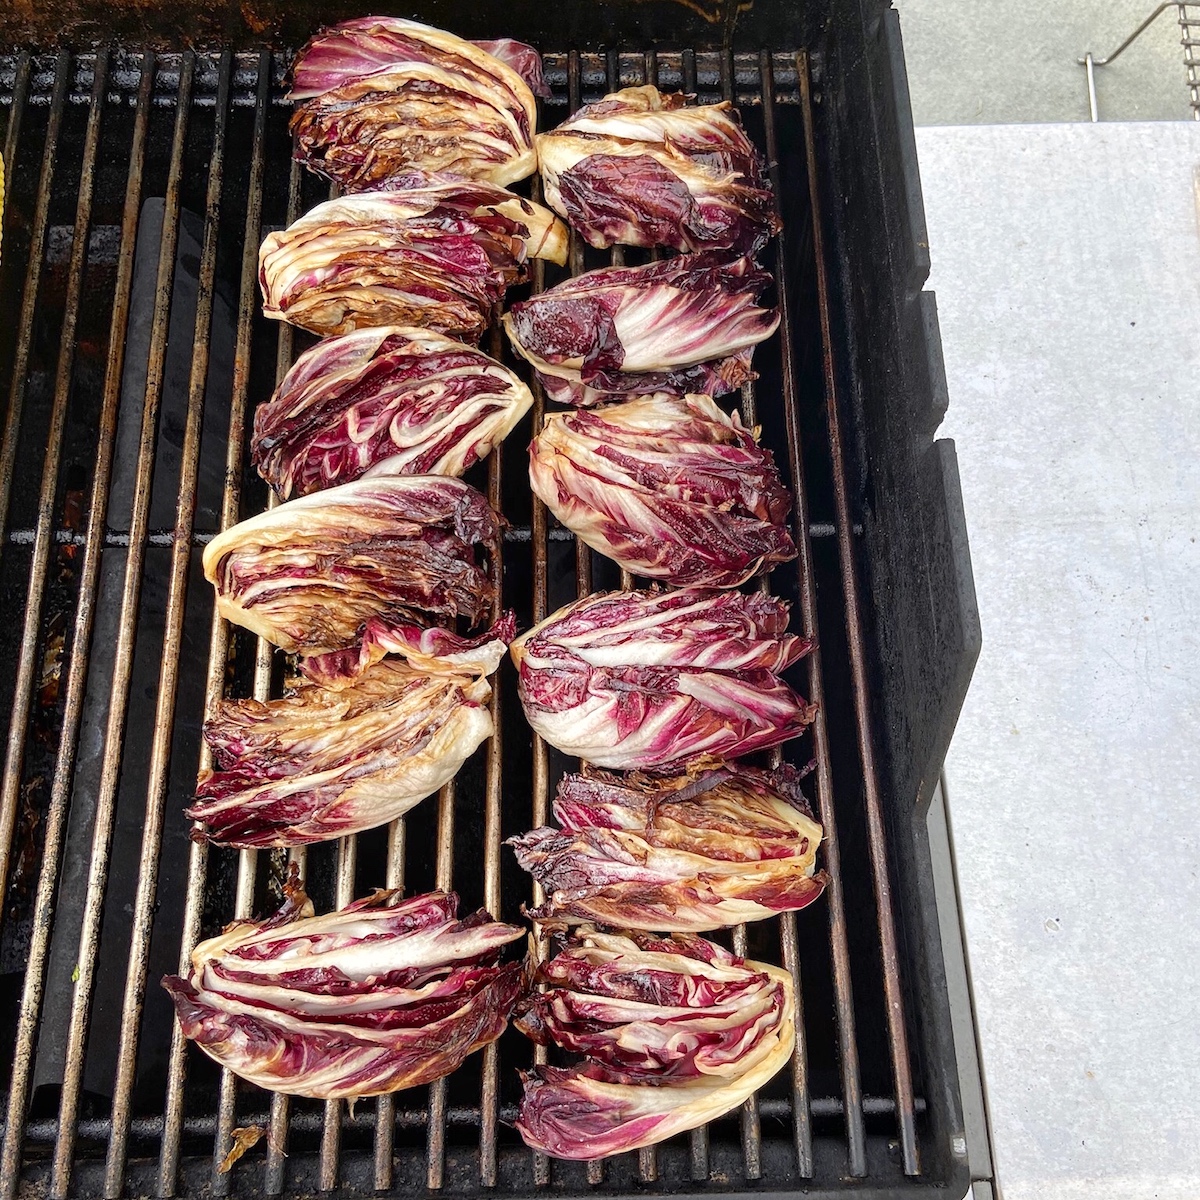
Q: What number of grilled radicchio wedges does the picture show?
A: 12